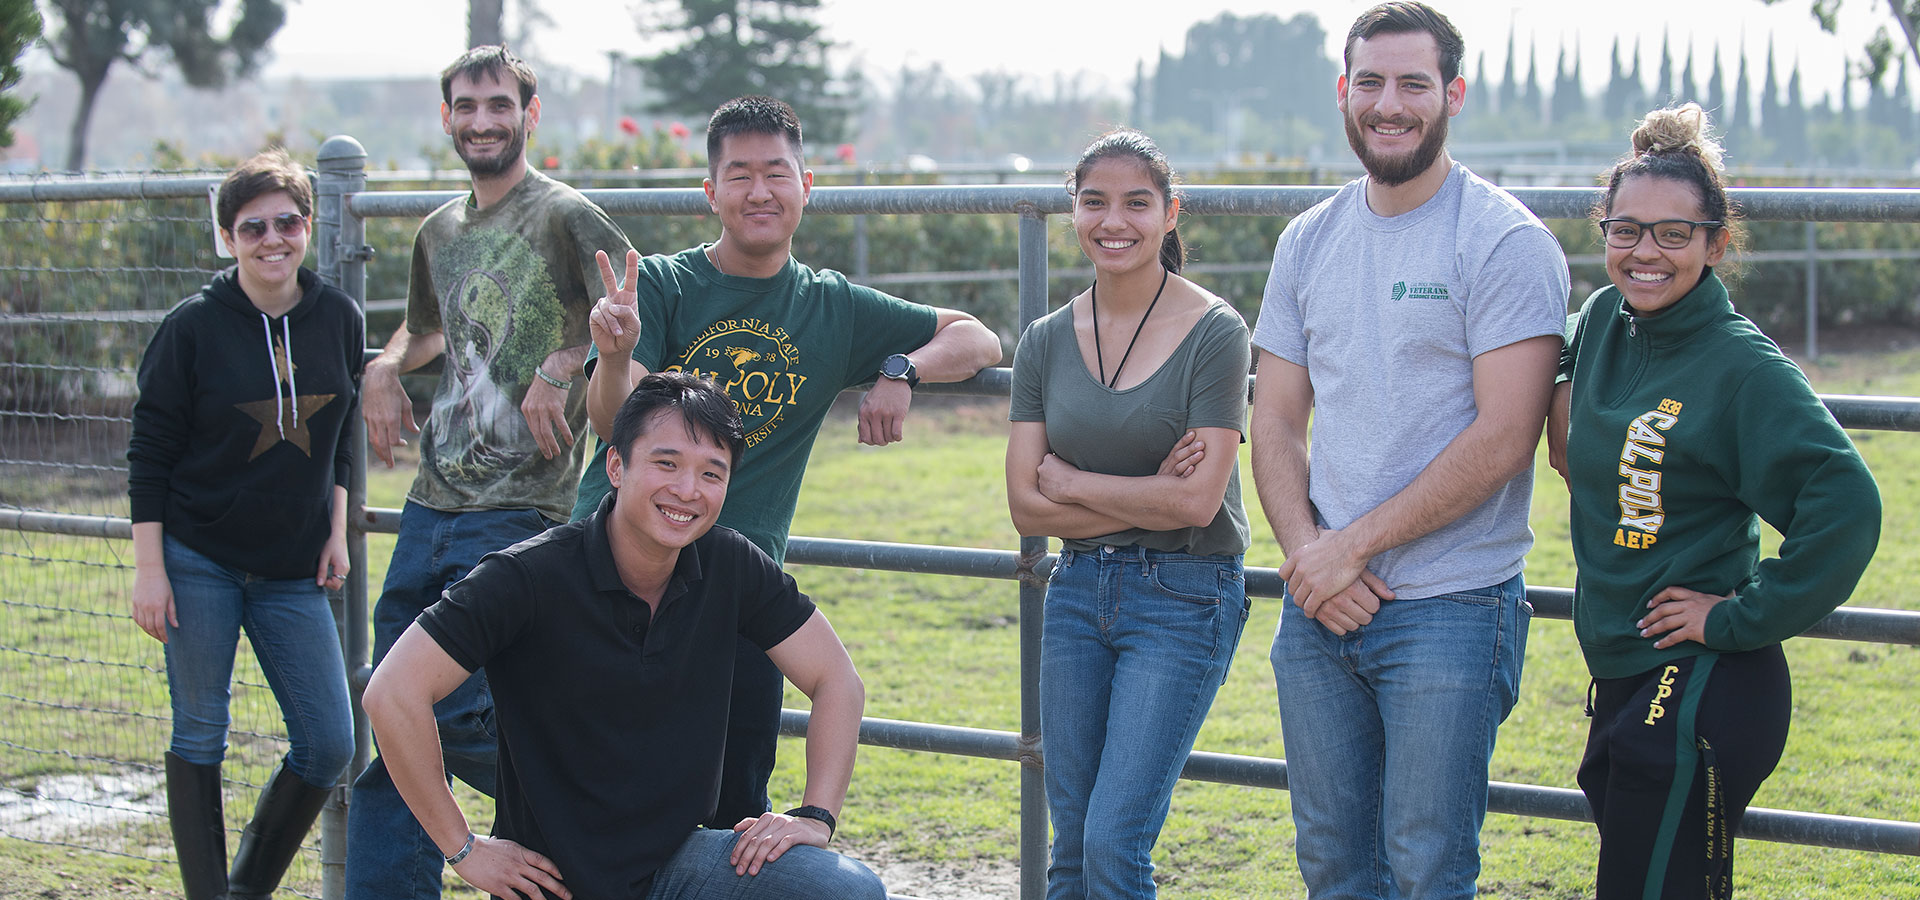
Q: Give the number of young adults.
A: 7